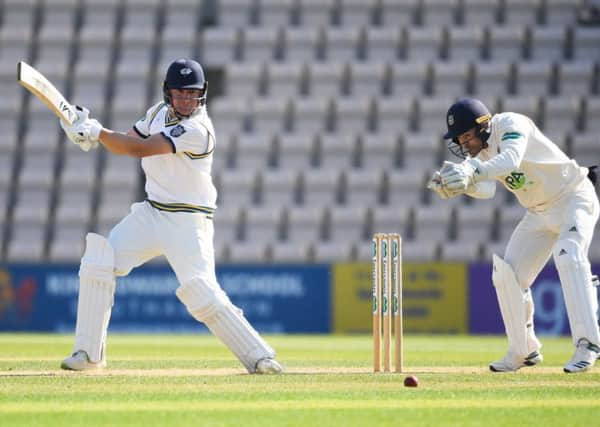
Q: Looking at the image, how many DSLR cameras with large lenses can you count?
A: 0